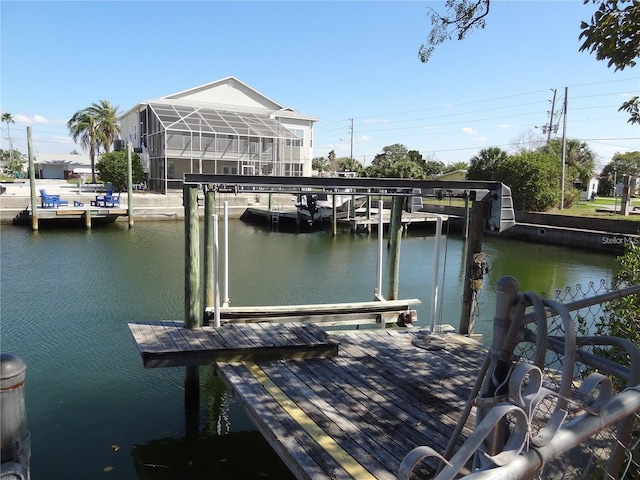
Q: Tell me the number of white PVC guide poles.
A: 4